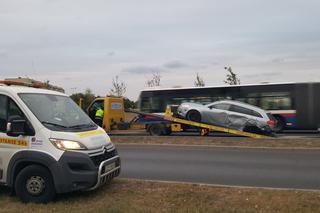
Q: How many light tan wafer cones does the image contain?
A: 0